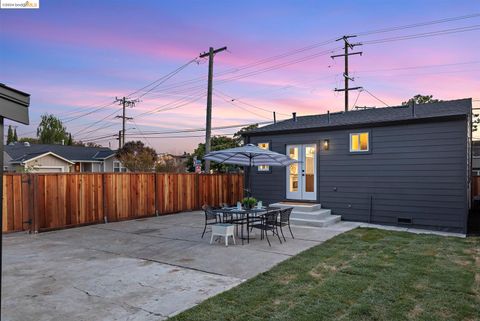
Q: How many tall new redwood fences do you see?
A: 1